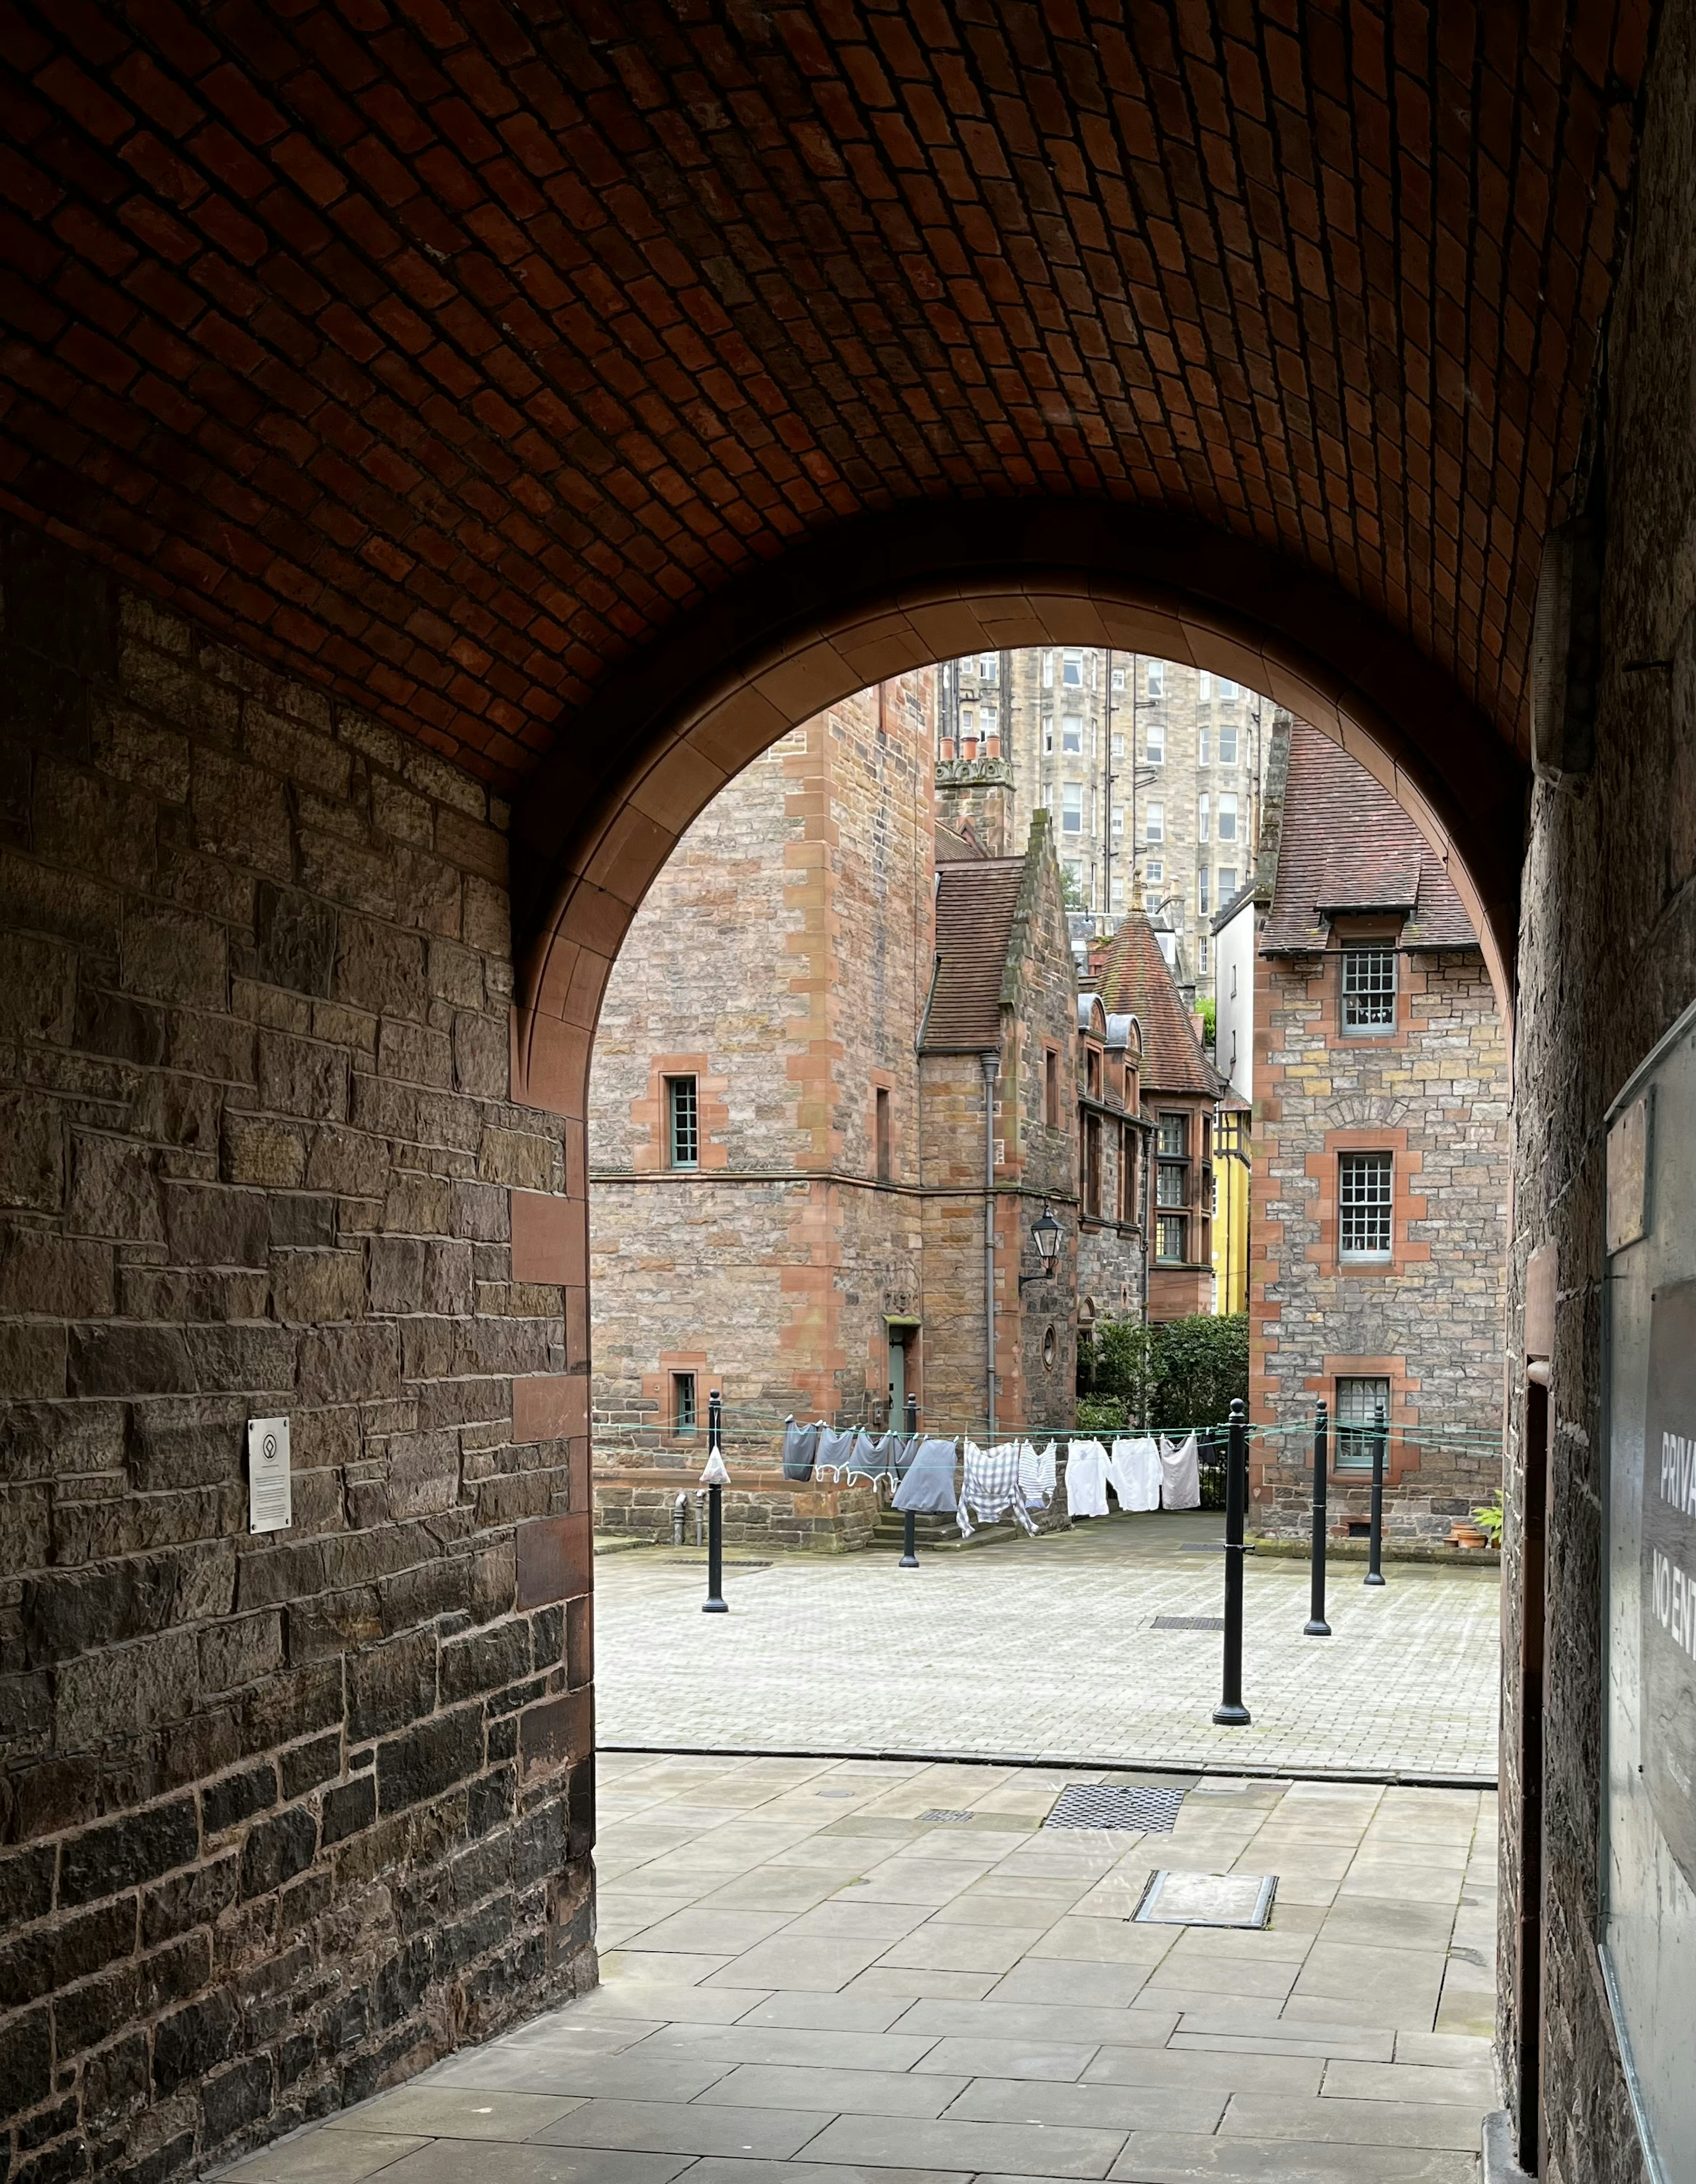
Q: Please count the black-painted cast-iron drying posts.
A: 5